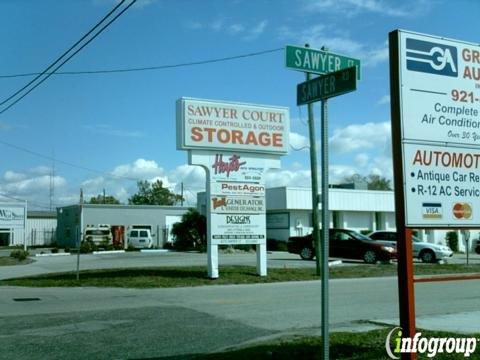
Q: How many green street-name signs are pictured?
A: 2